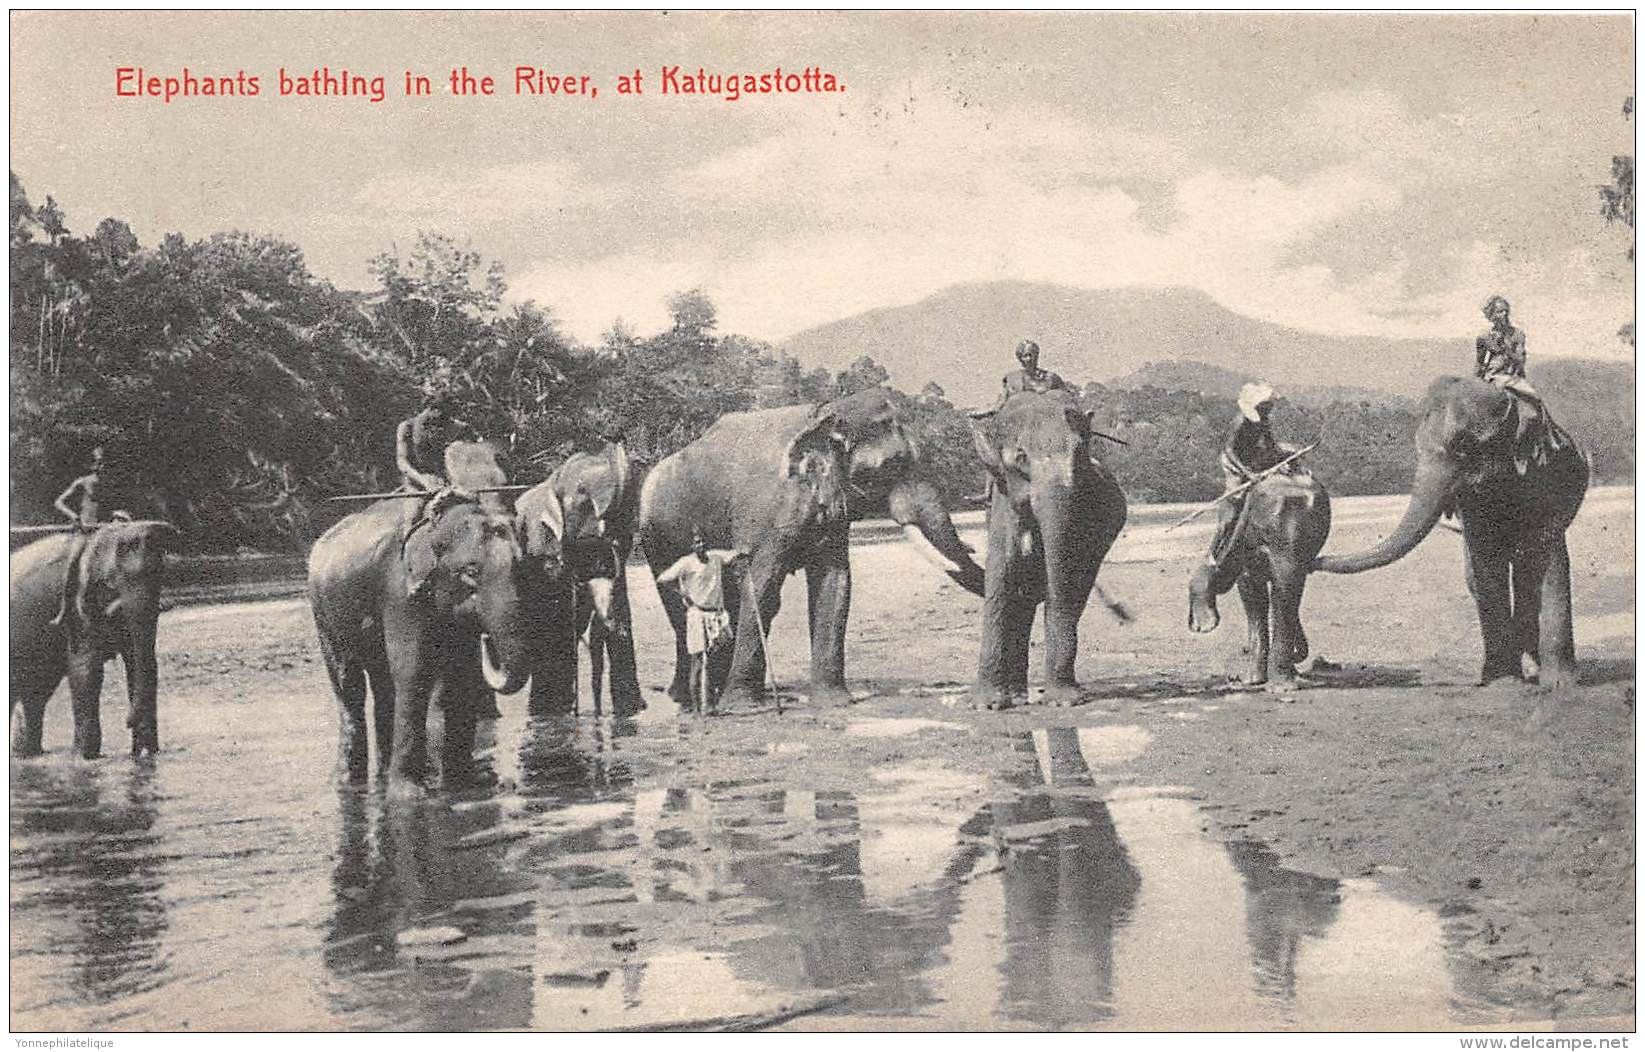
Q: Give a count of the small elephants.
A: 1